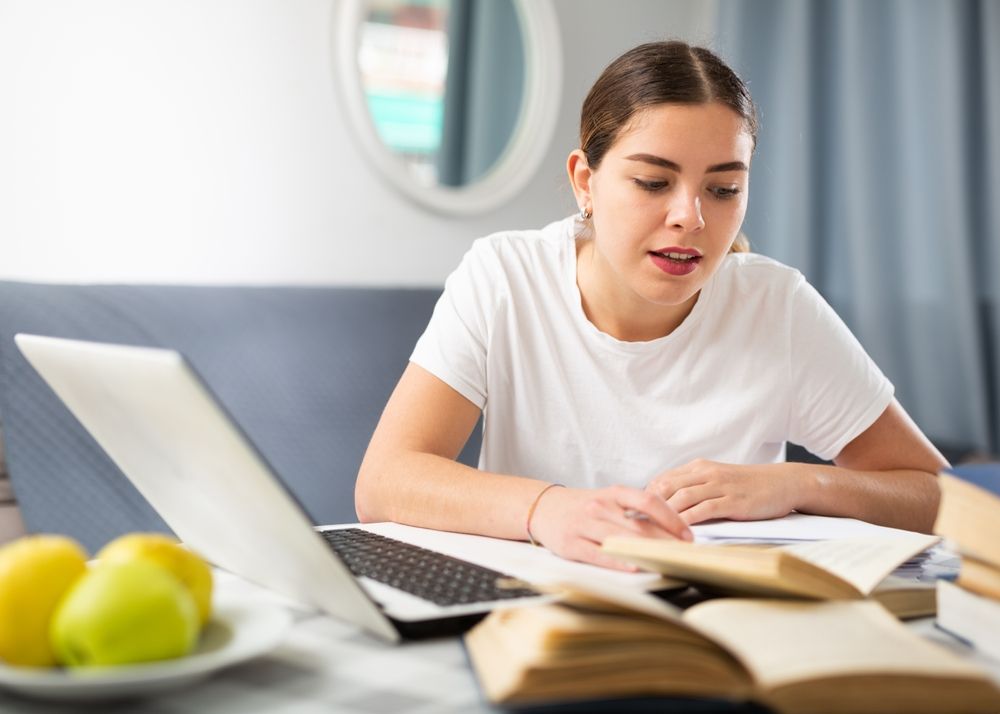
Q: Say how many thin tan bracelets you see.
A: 1